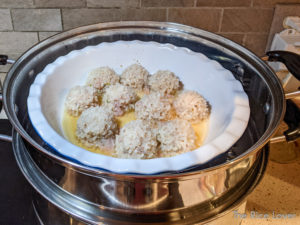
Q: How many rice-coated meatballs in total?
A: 10